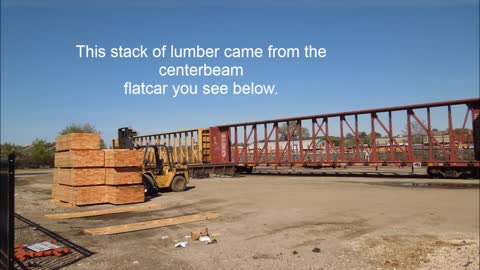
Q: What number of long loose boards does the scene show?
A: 2